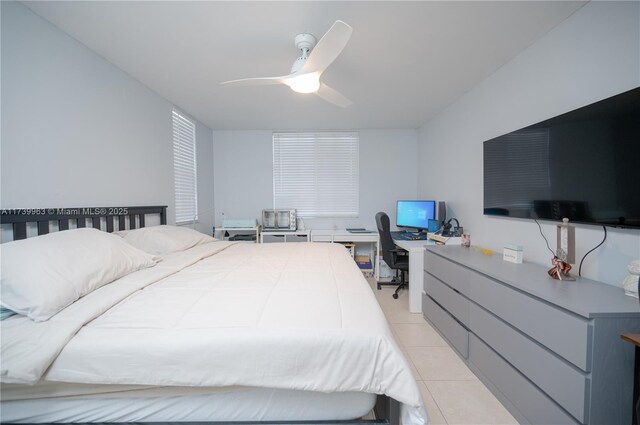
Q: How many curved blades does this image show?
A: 3